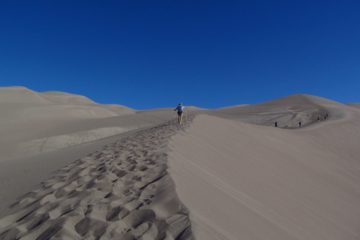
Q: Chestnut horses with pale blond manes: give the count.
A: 0